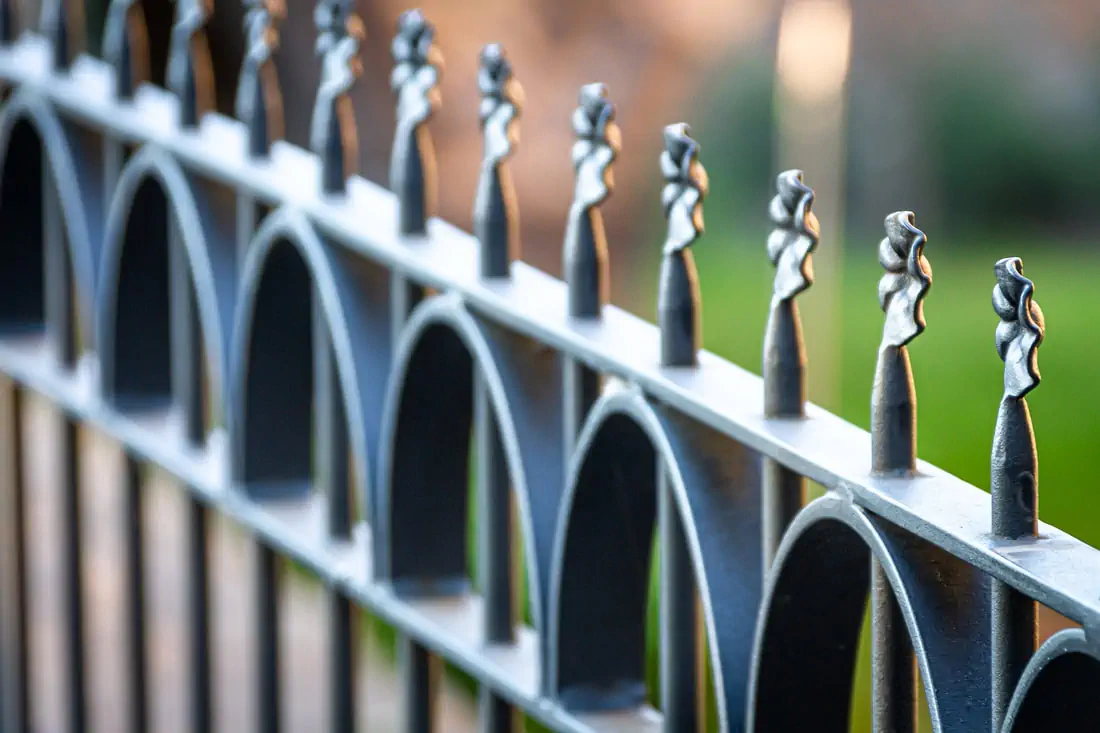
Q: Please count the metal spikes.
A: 13